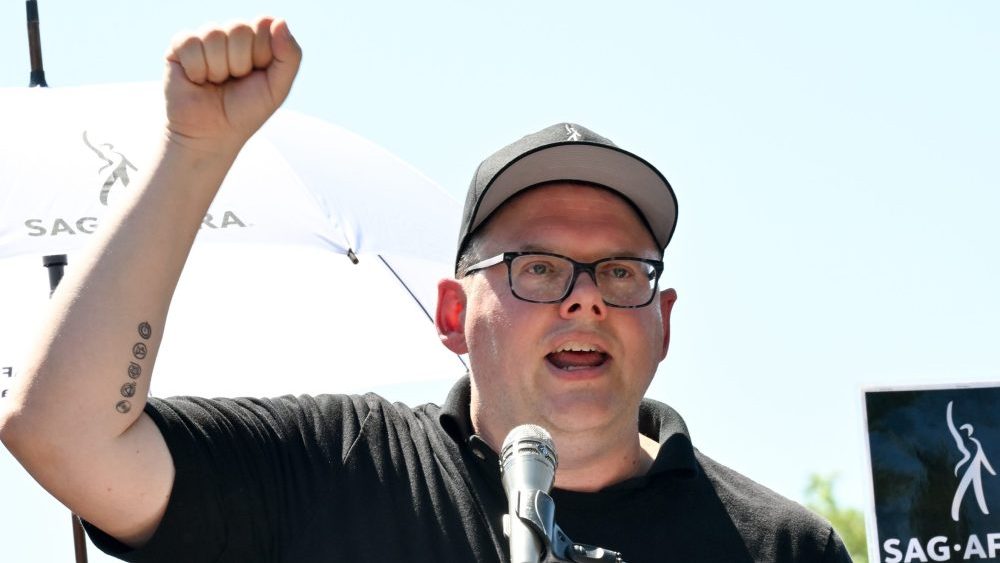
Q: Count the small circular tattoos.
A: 5